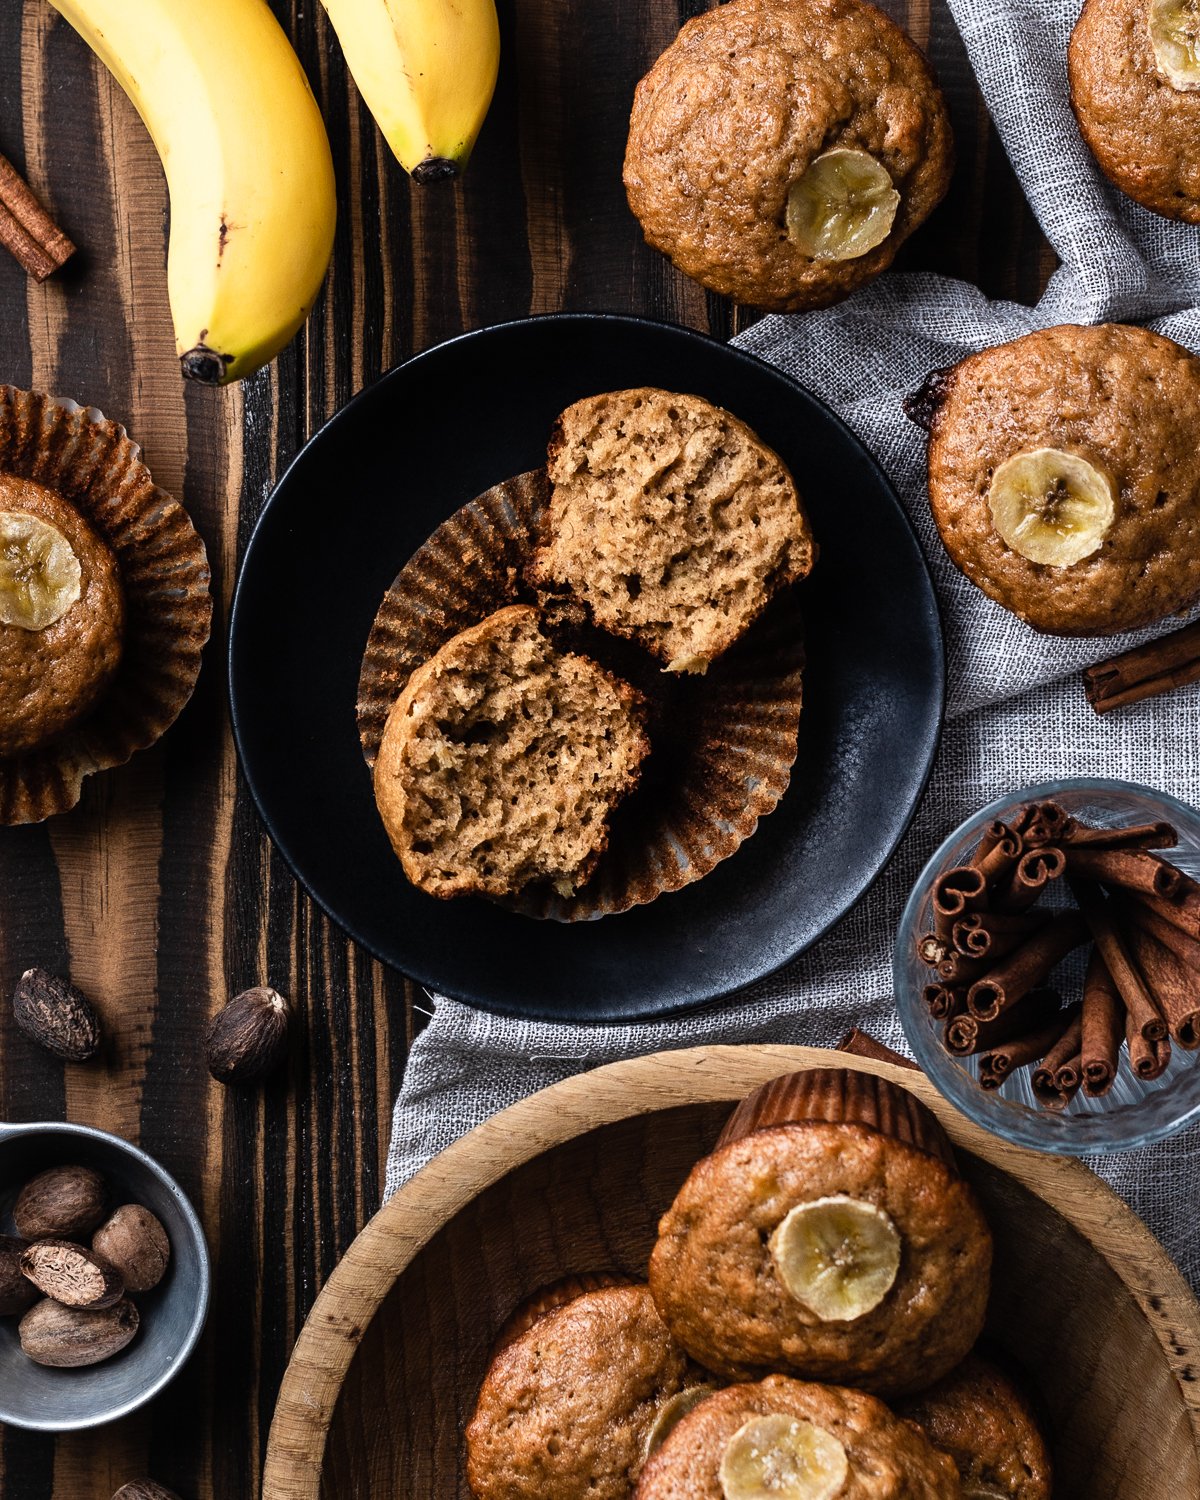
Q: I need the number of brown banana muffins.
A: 9